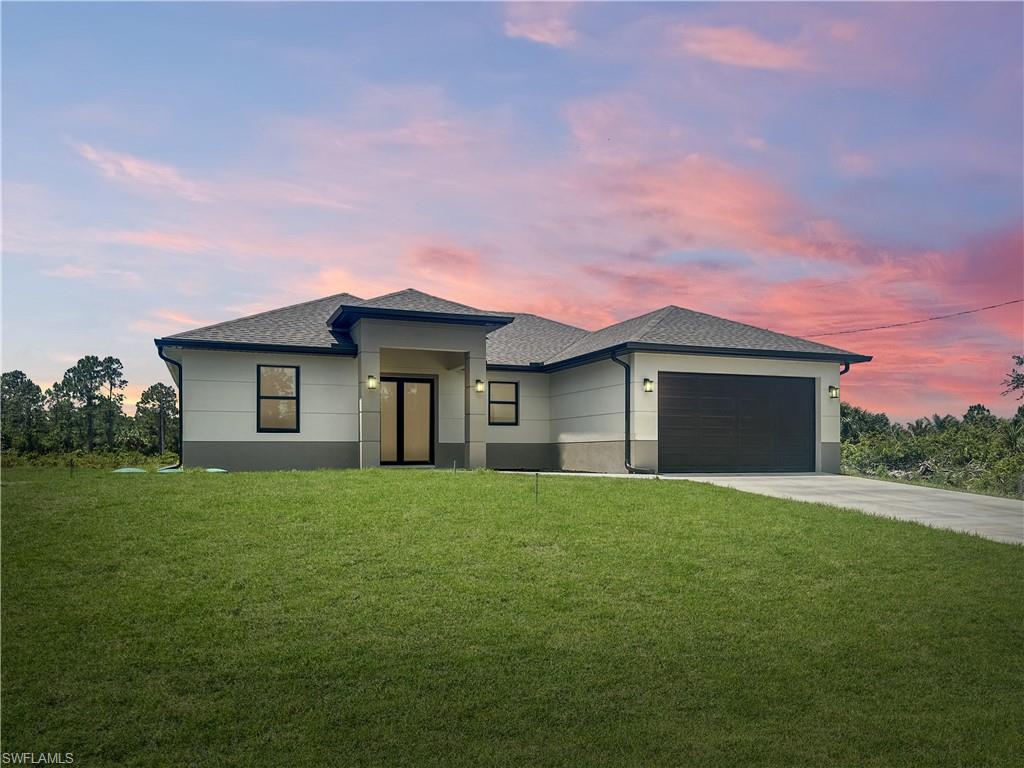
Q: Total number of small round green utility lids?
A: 3